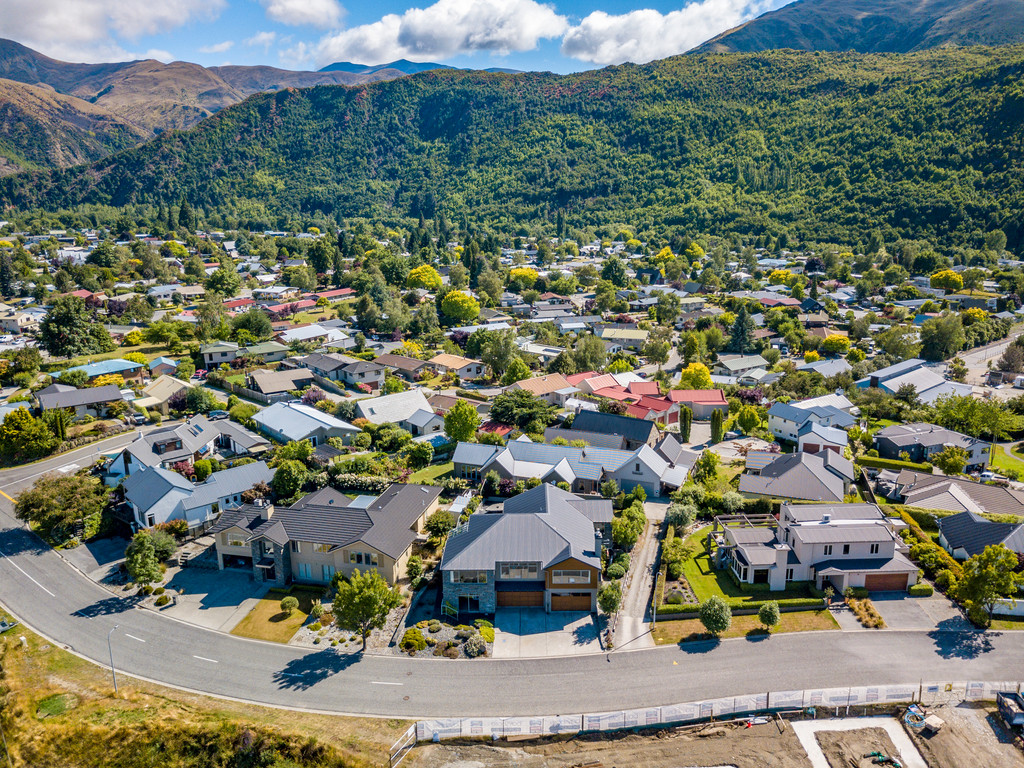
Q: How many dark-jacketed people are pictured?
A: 0